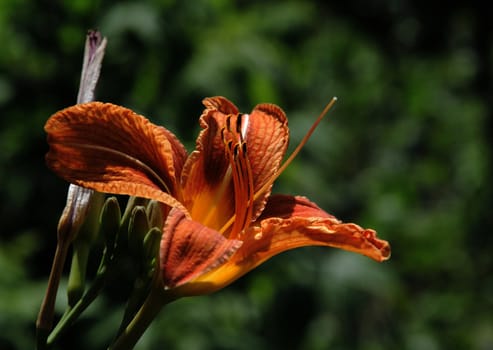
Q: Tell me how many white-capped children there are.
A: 0